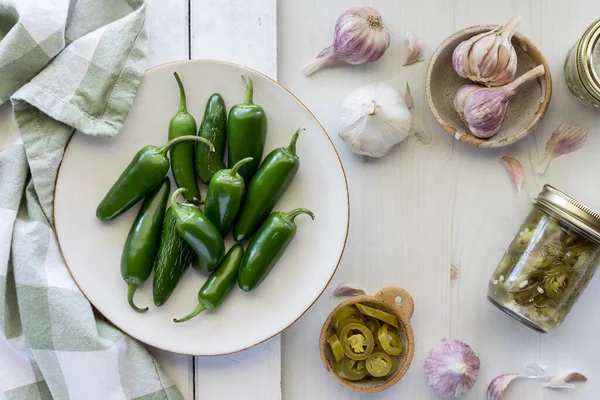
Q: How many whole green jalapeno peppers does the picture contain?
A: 11